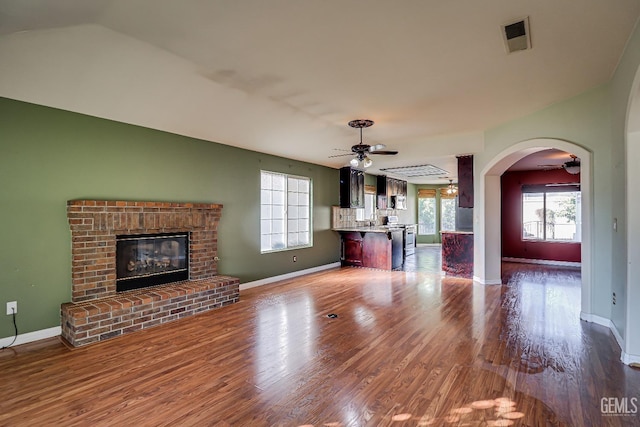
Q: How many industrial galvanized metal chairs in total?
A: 0